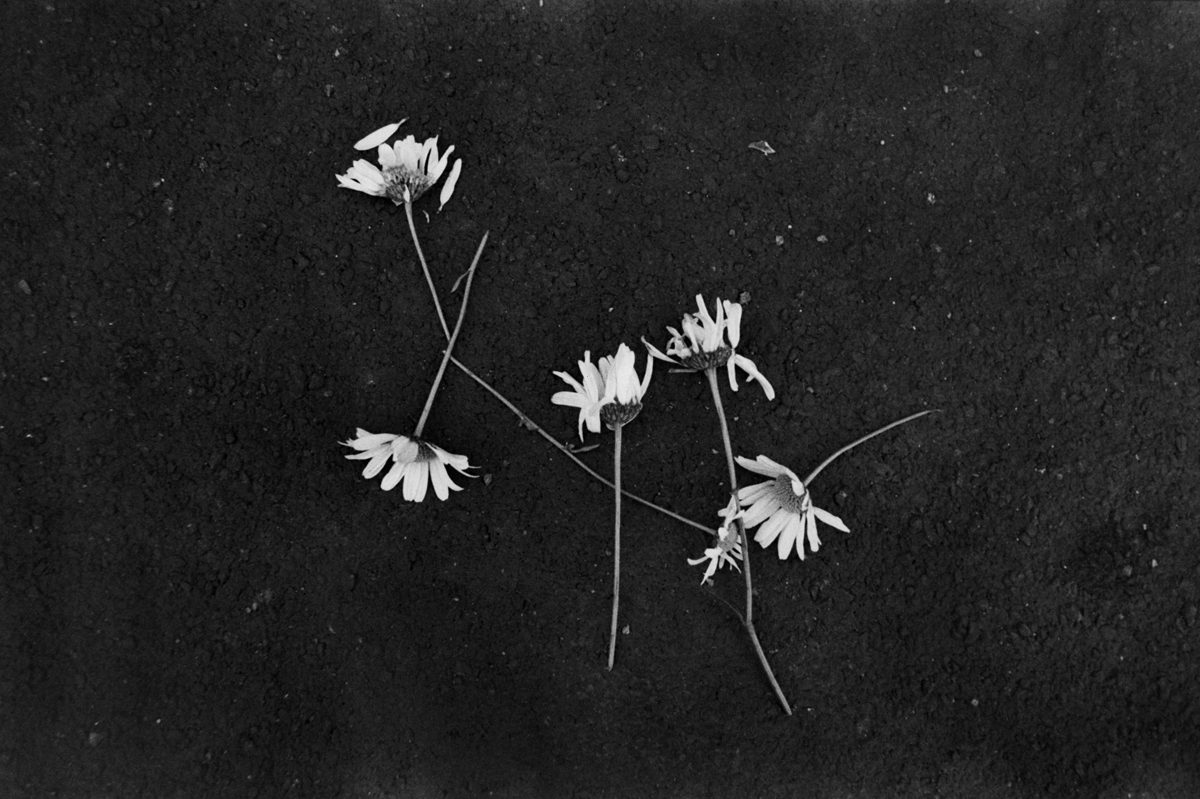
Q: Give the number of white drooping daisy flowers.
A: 6